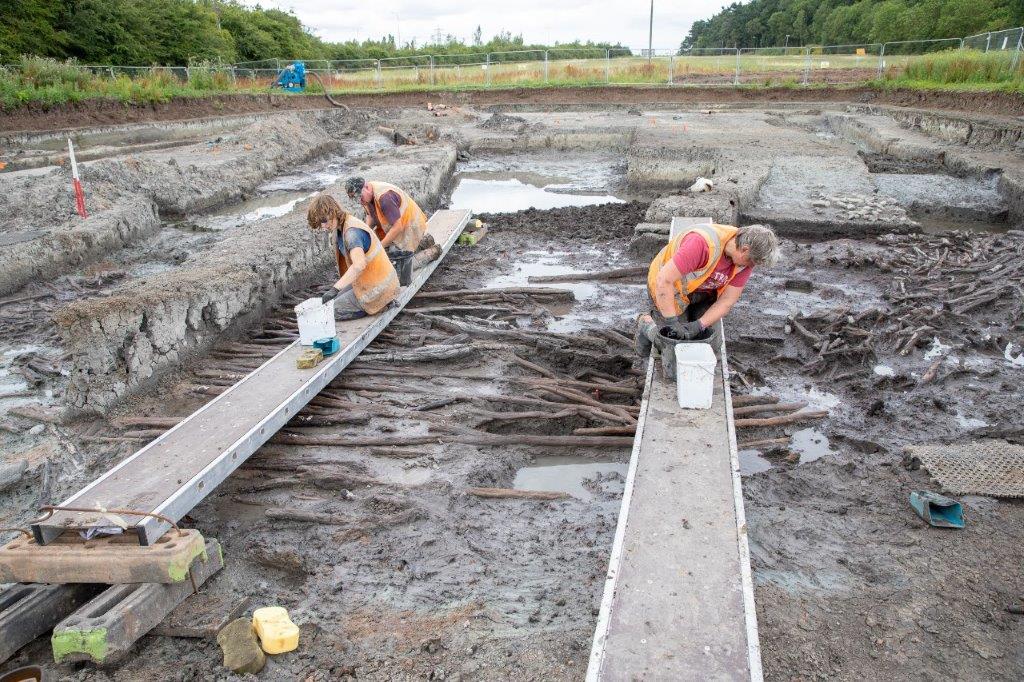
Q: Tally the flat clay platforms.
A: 2